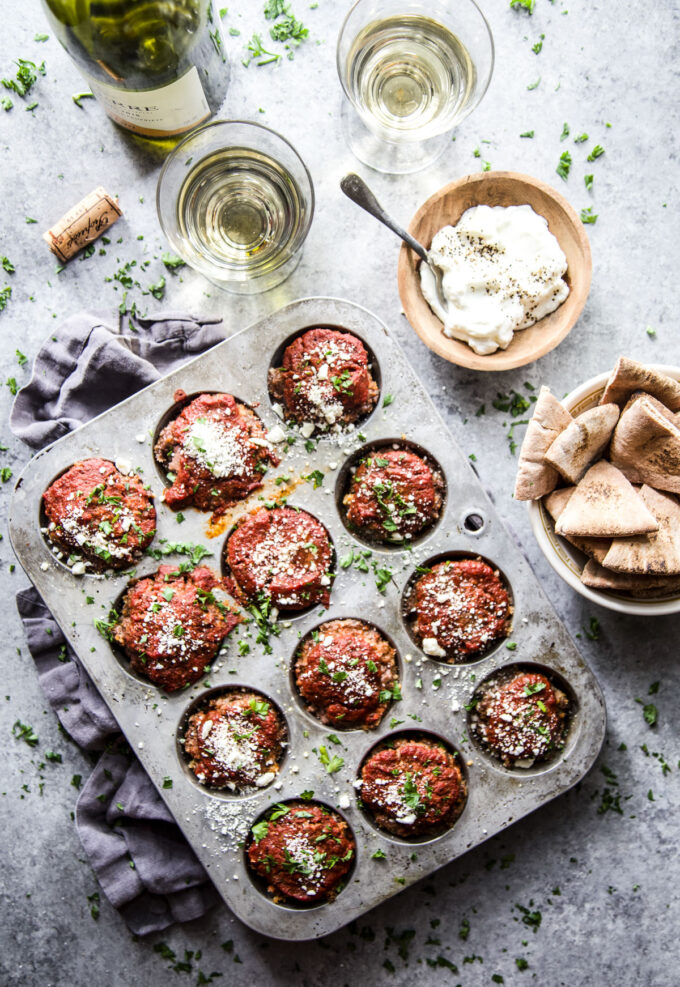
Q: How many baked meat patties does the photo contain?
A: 12